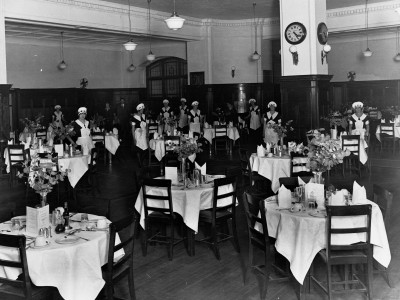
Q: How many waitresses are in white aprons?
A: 9